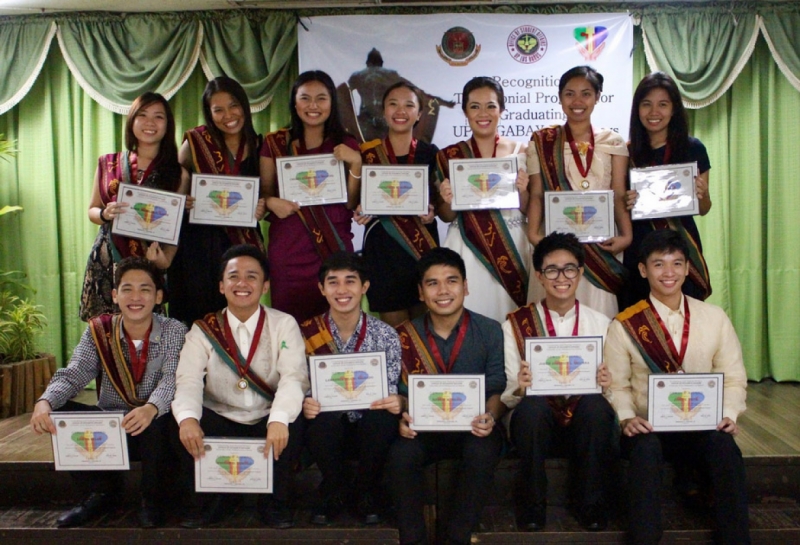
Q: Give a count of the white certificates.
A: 13